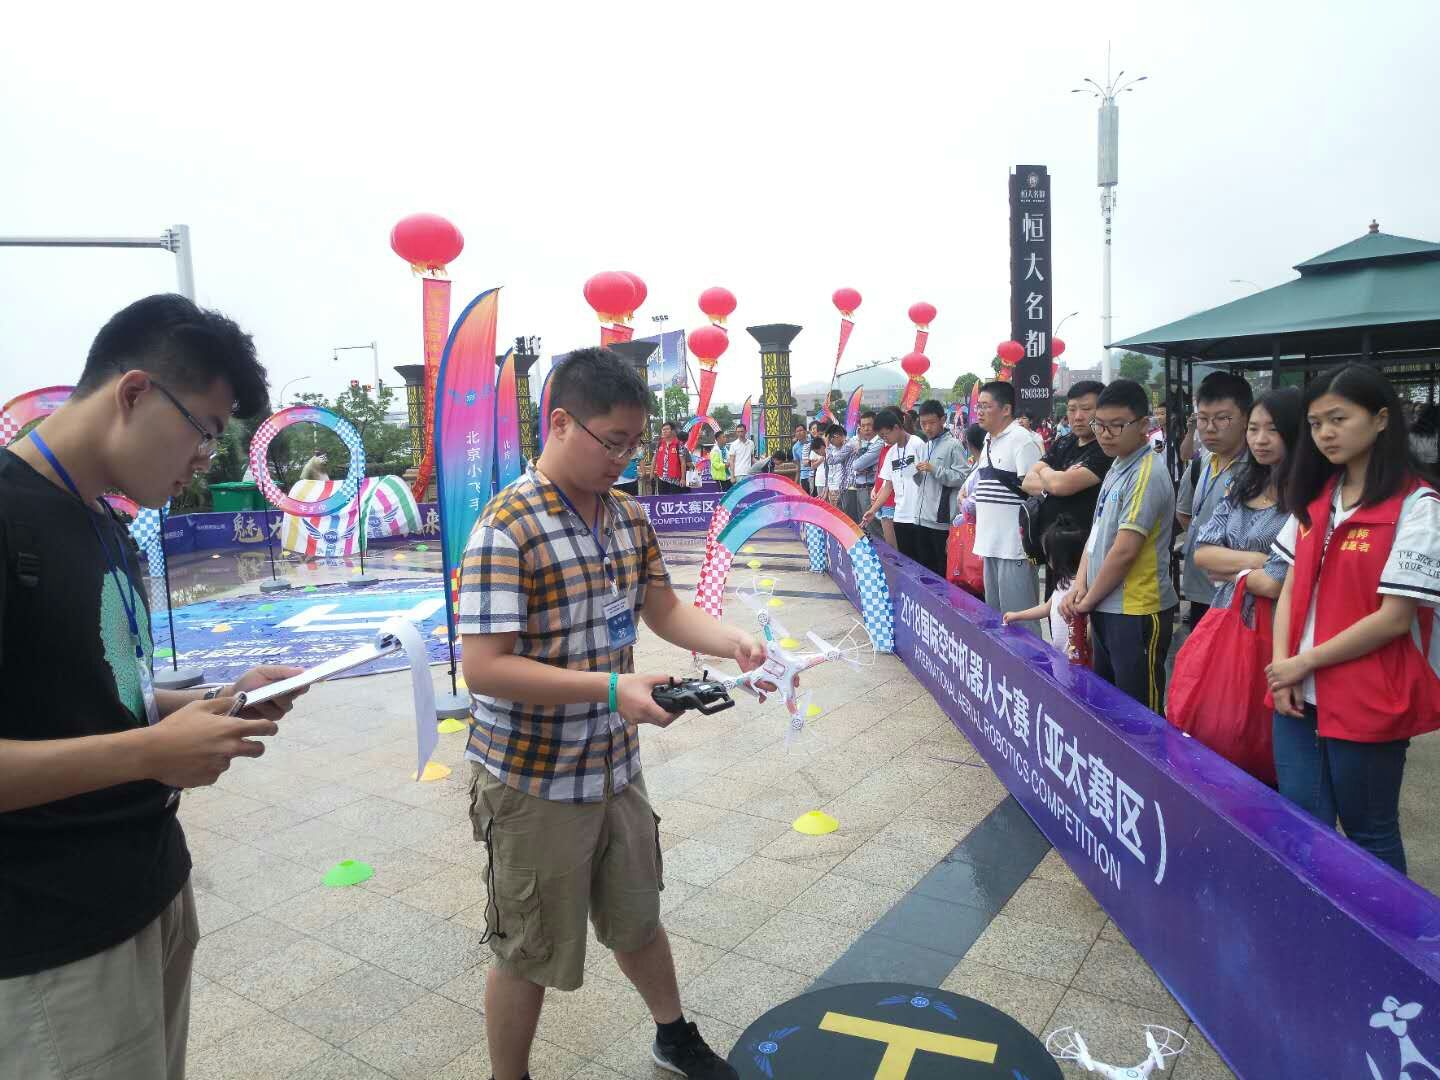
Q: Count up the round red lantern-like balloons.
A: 10